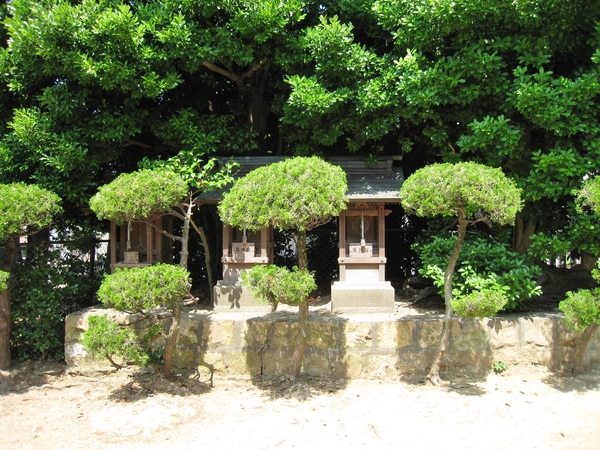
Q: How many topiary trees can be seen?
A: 5